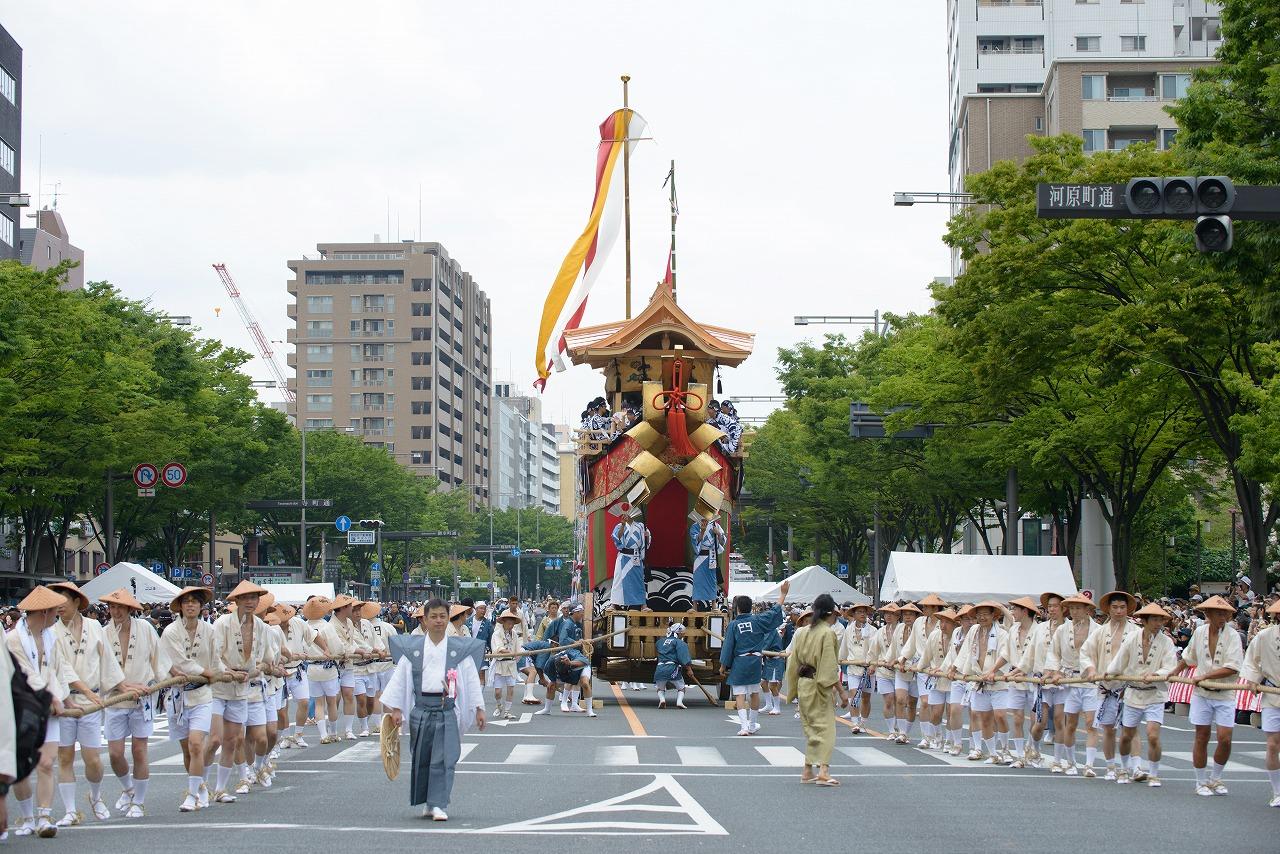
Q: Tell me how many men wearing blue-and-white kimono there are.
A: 2